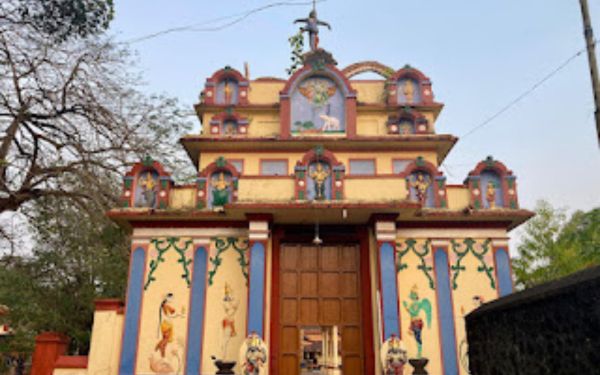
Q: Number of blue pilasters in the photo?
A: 6